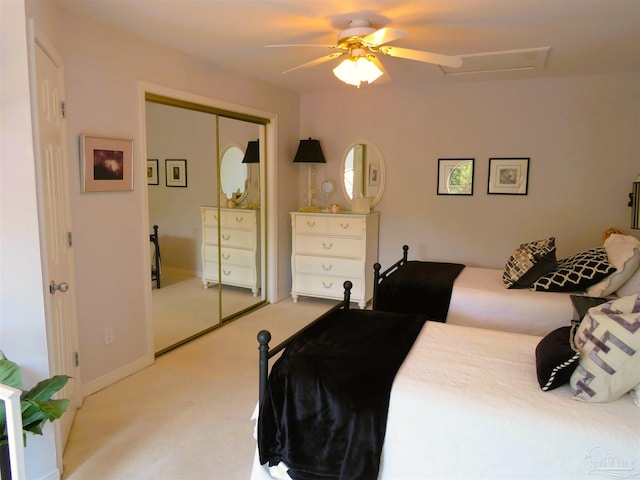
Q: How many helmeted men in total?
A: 0